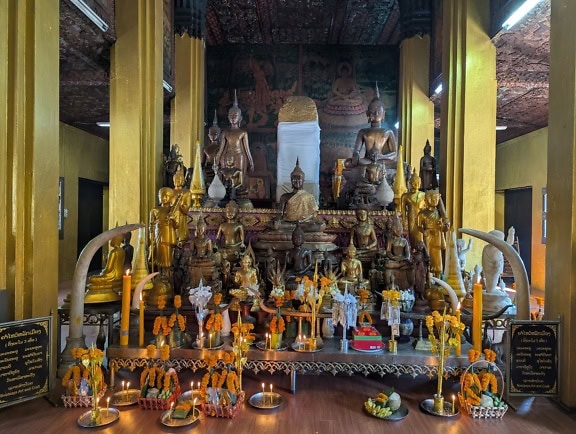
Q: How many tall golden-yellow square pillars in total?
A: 6